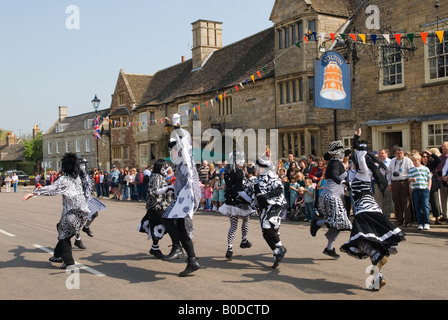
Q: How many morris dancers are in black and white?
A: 8